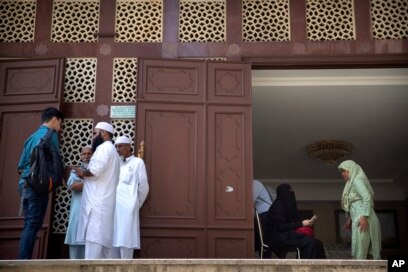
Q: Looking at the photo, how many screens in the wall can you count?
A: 12